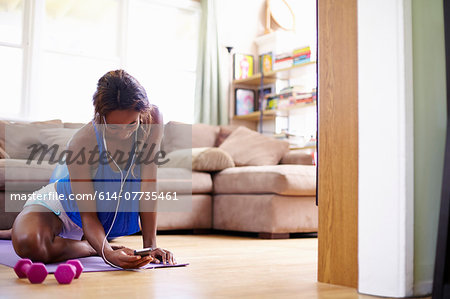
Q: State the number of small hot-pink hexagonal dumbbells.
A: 2